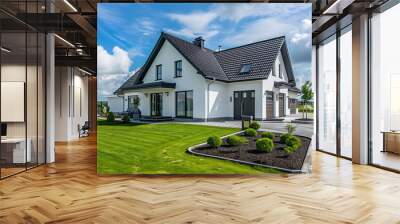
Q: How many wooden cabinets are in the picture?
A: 1